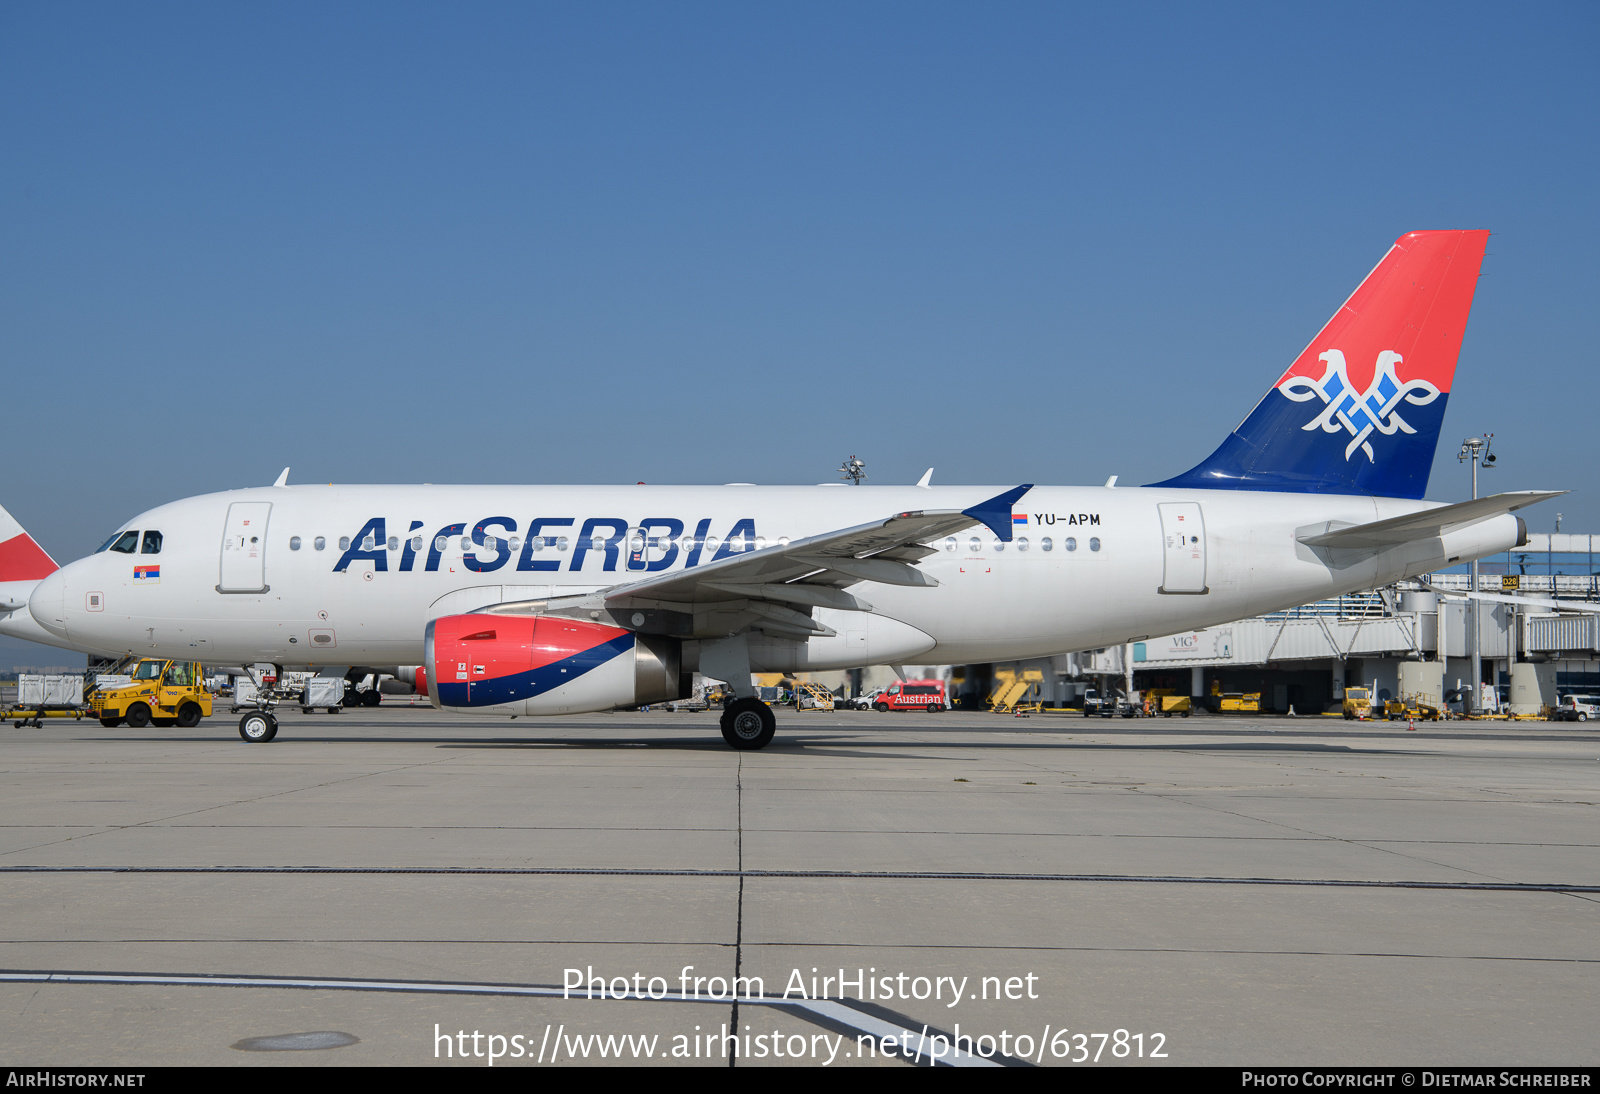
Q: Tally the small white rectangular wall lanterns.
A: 0